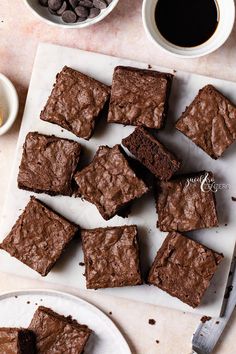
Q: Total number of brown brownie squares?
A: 12